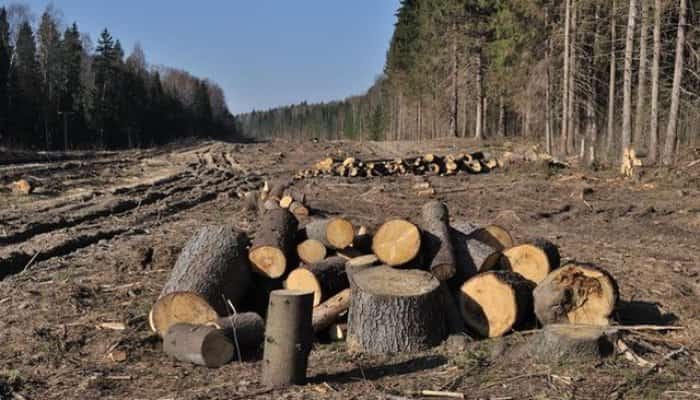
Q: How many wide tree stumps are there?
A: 2